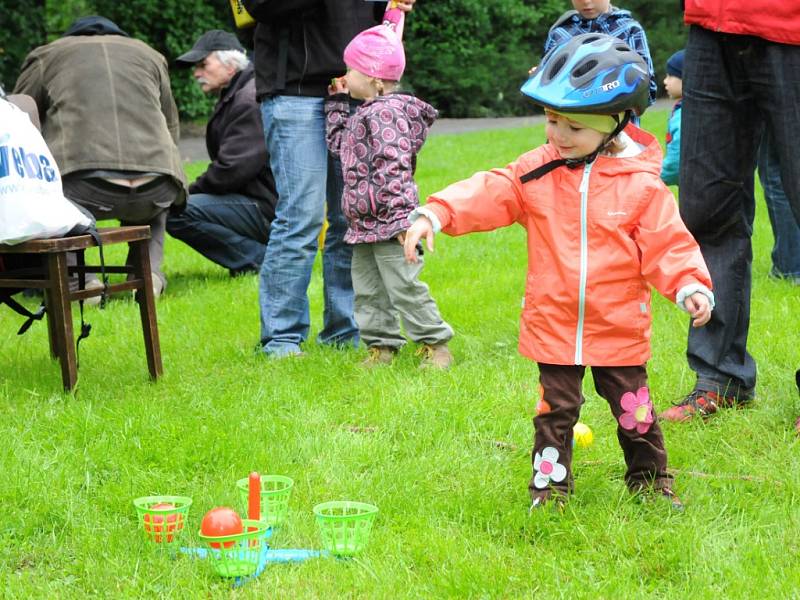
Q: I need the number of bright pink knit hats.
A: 1